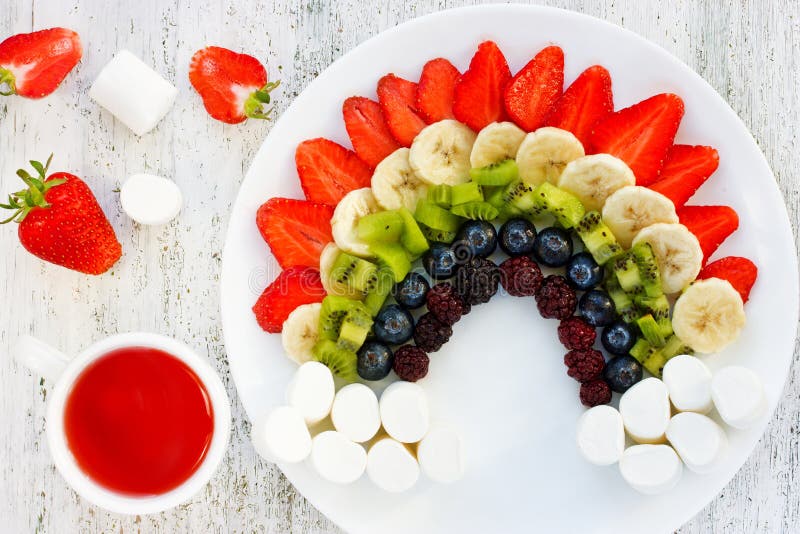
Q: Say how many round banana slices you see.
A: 11